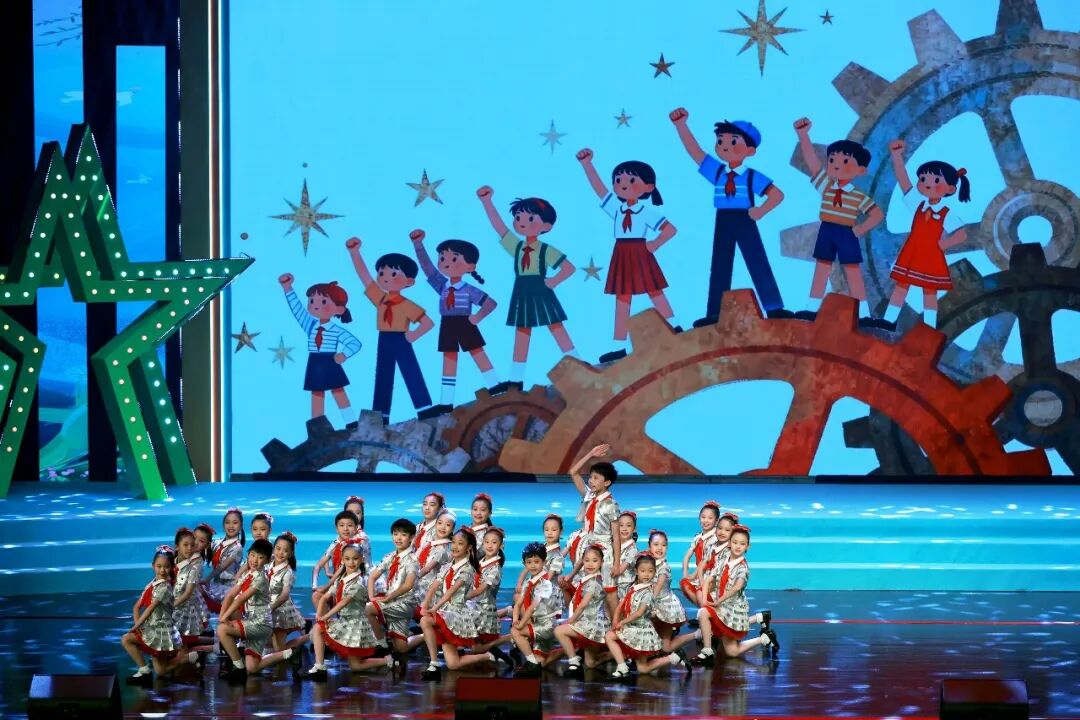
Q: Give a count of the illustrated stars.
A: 10